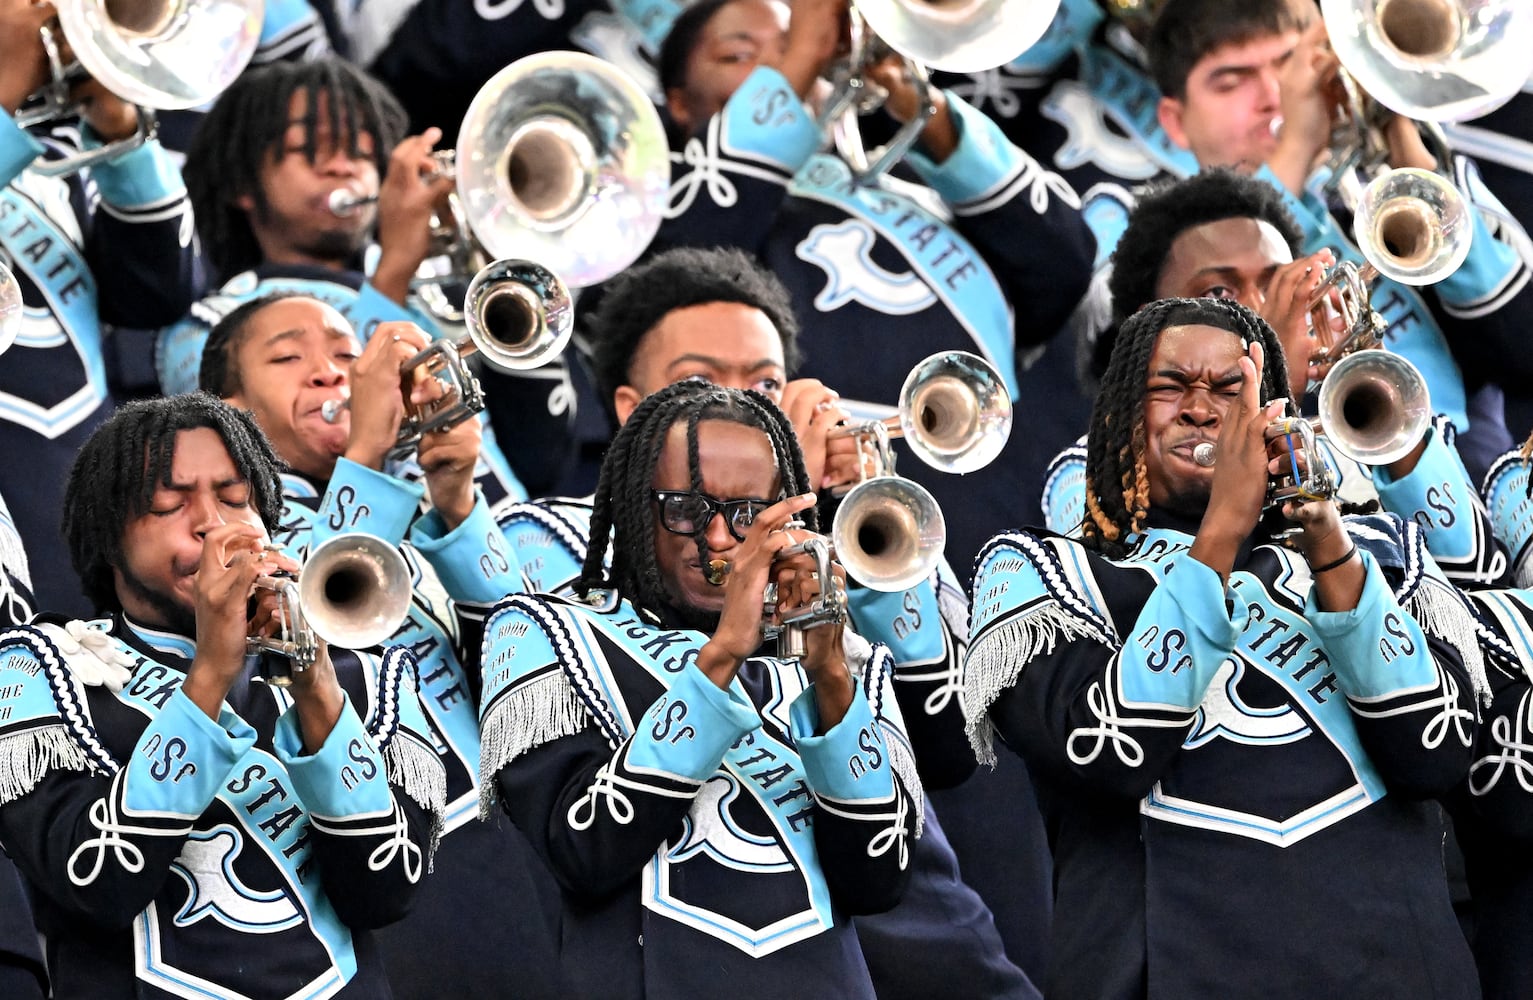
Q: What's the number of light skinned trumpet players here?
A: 1